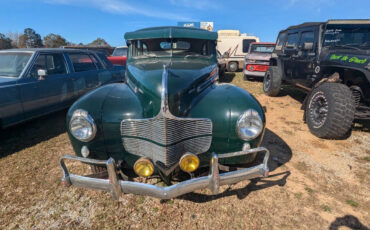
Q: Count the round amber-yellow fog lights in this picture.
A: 2